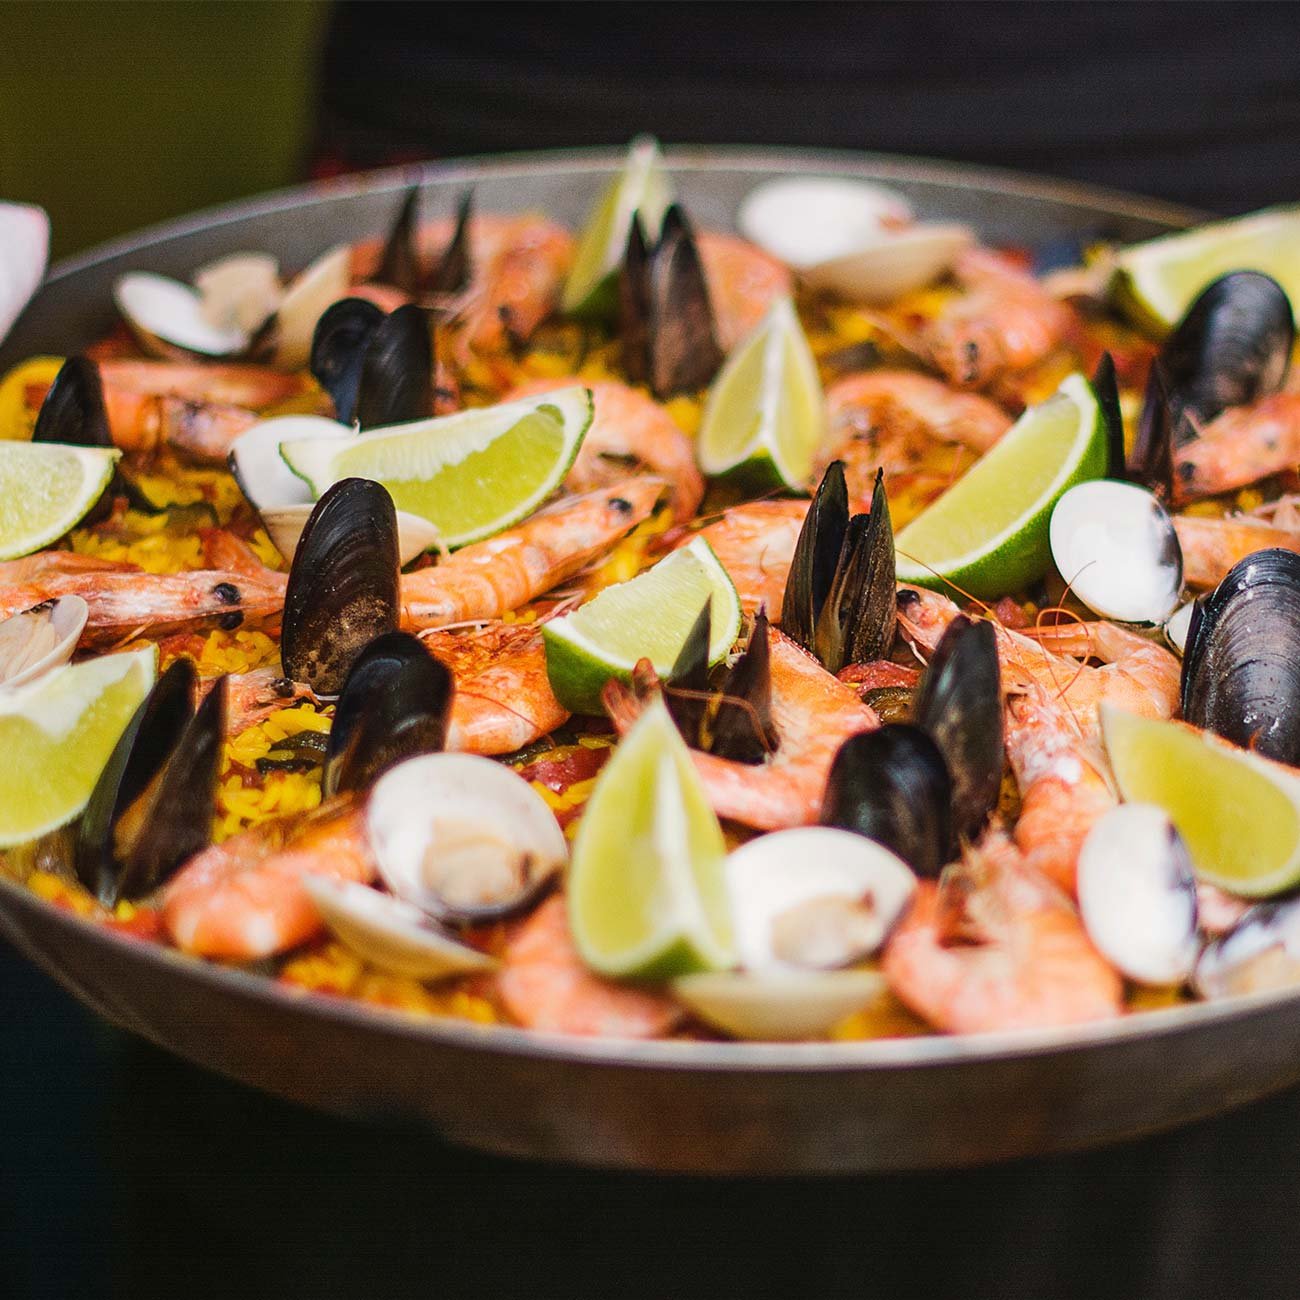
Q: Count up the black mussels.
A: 13